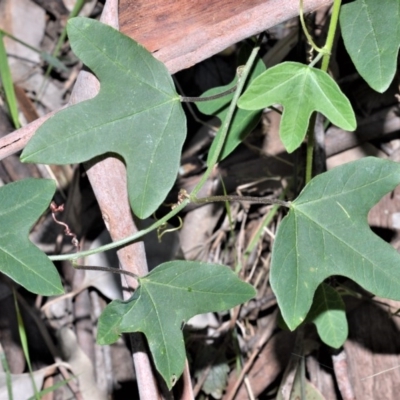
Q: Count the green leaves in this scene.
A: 8